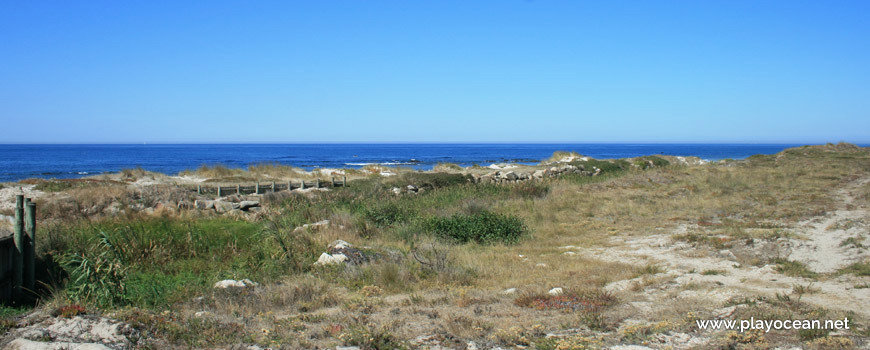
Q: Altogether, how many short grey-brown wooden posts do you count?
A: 10